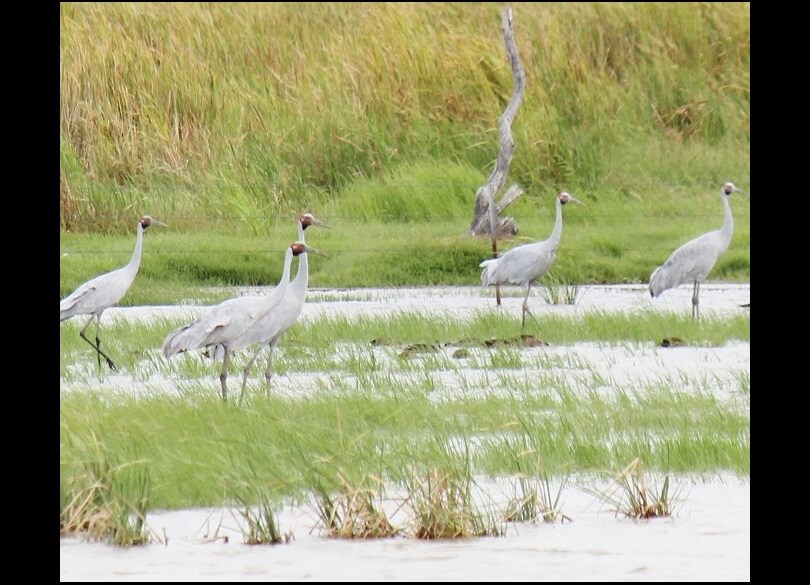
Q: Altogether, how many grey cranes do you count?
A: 5